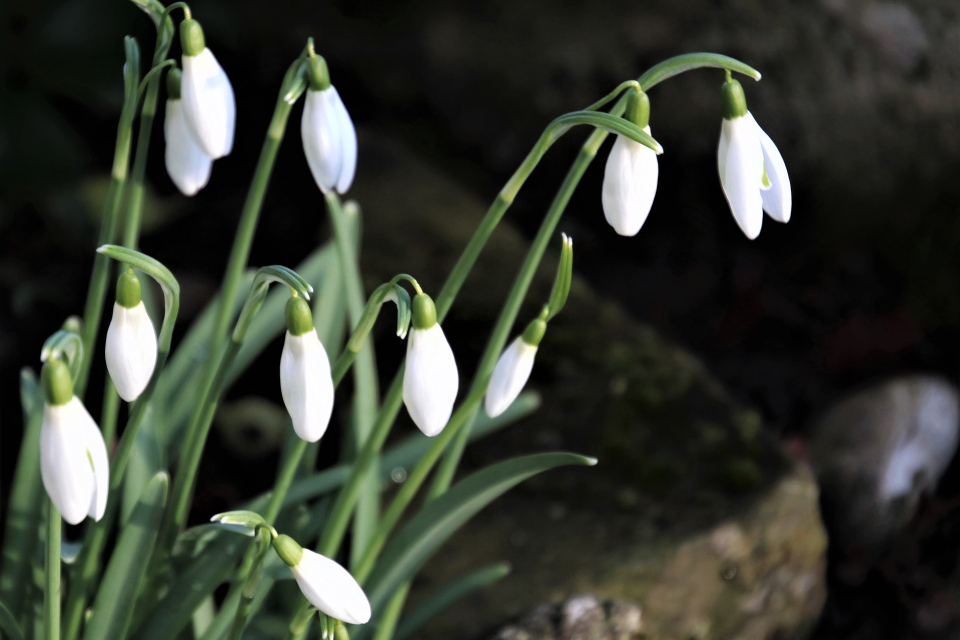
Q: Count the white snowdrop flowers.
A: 11